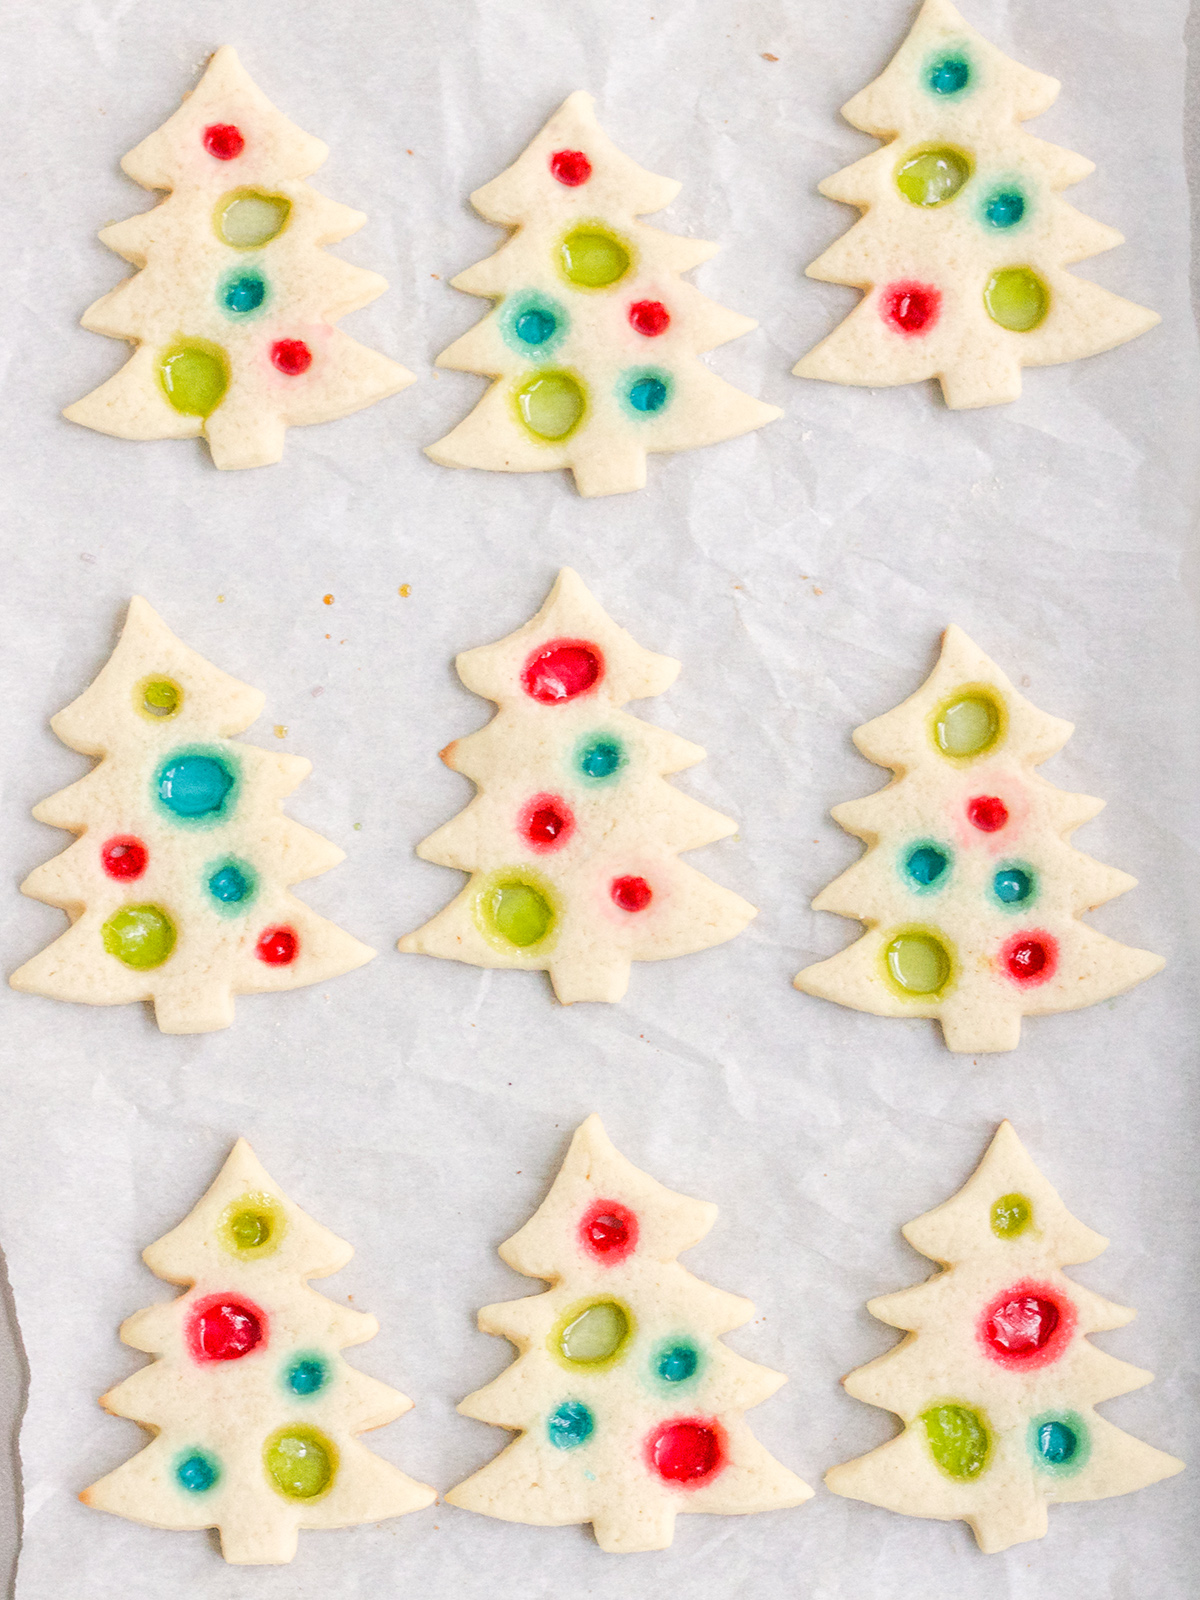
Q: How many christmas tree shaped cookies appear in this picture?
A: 9